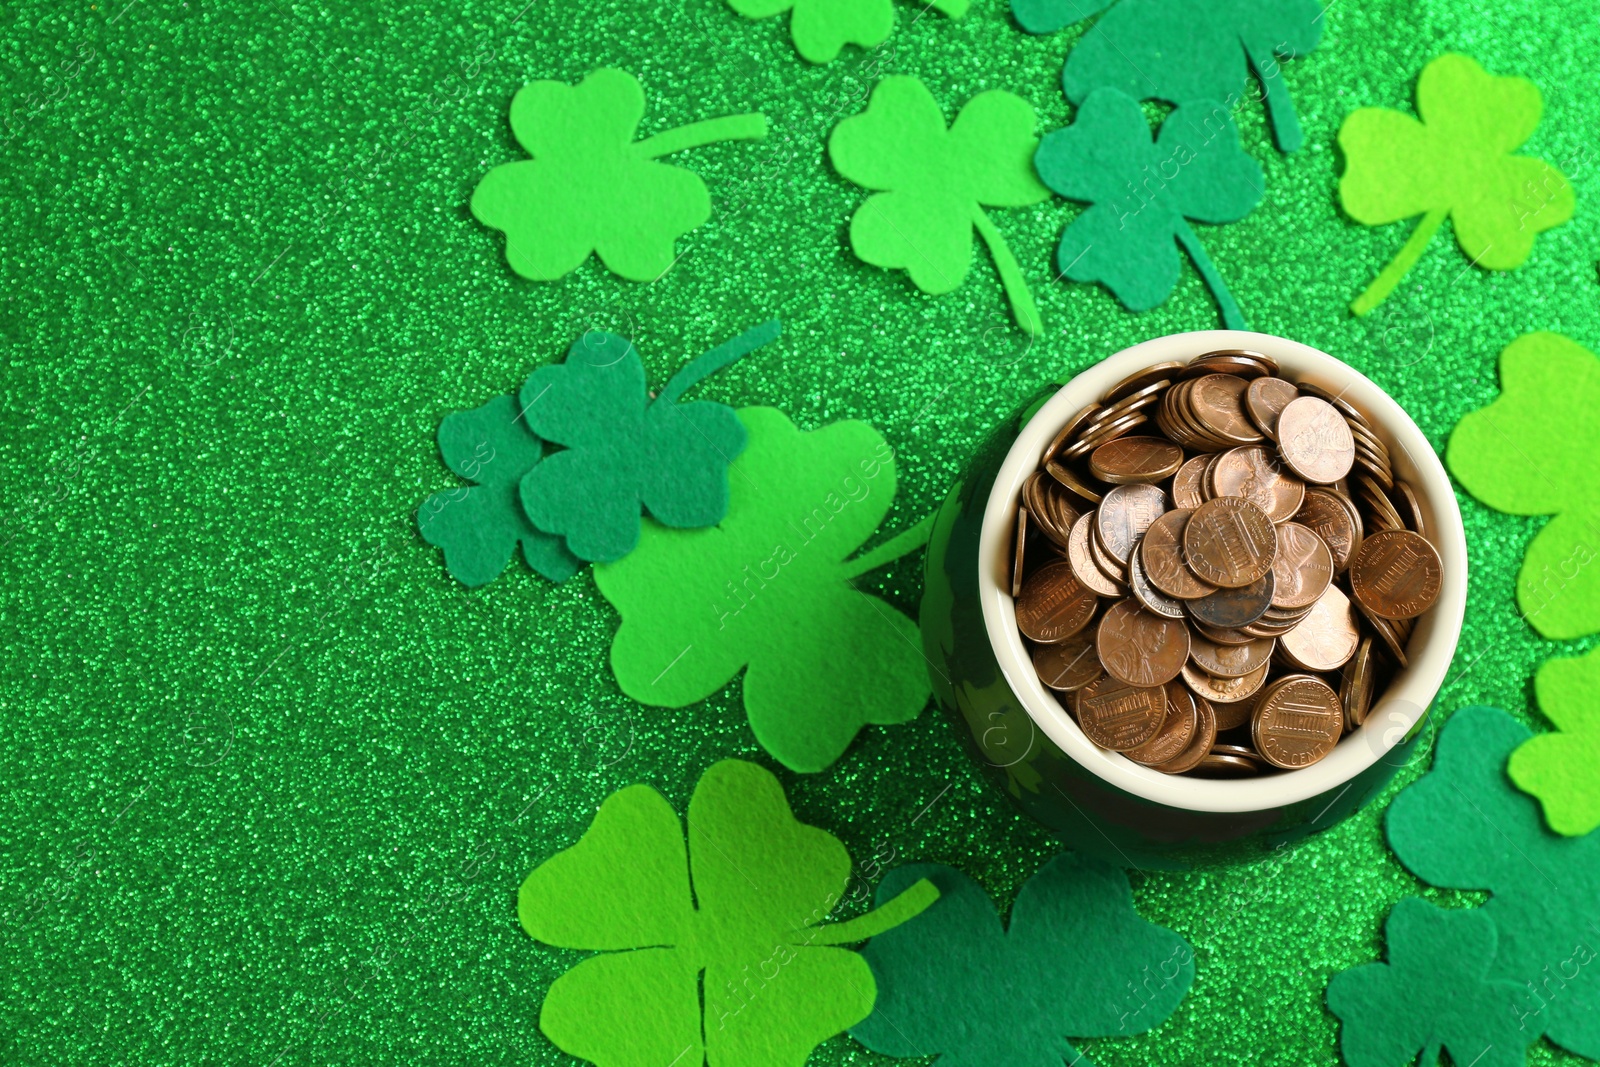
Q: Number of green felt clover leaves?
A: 15